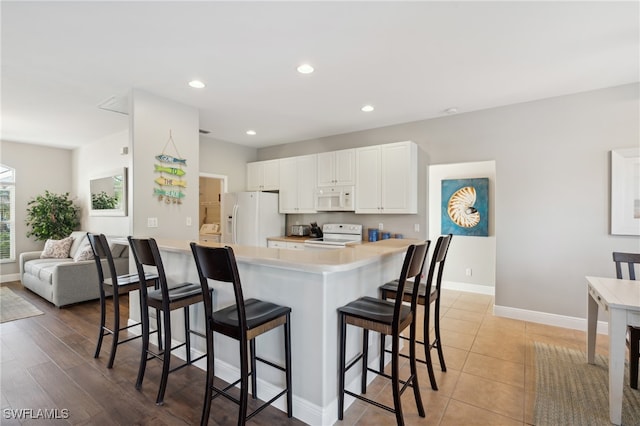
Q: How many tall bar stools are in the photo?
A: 5